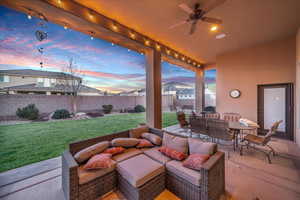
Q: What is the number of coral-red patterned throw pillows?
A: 5